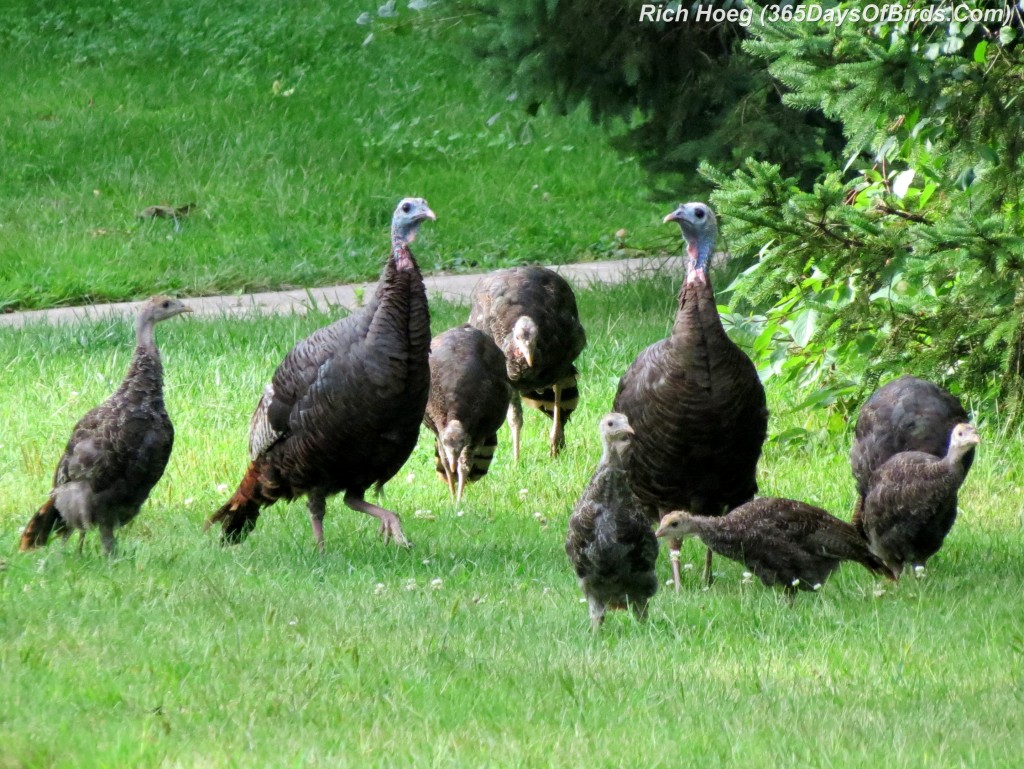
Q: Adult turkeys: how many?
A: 2